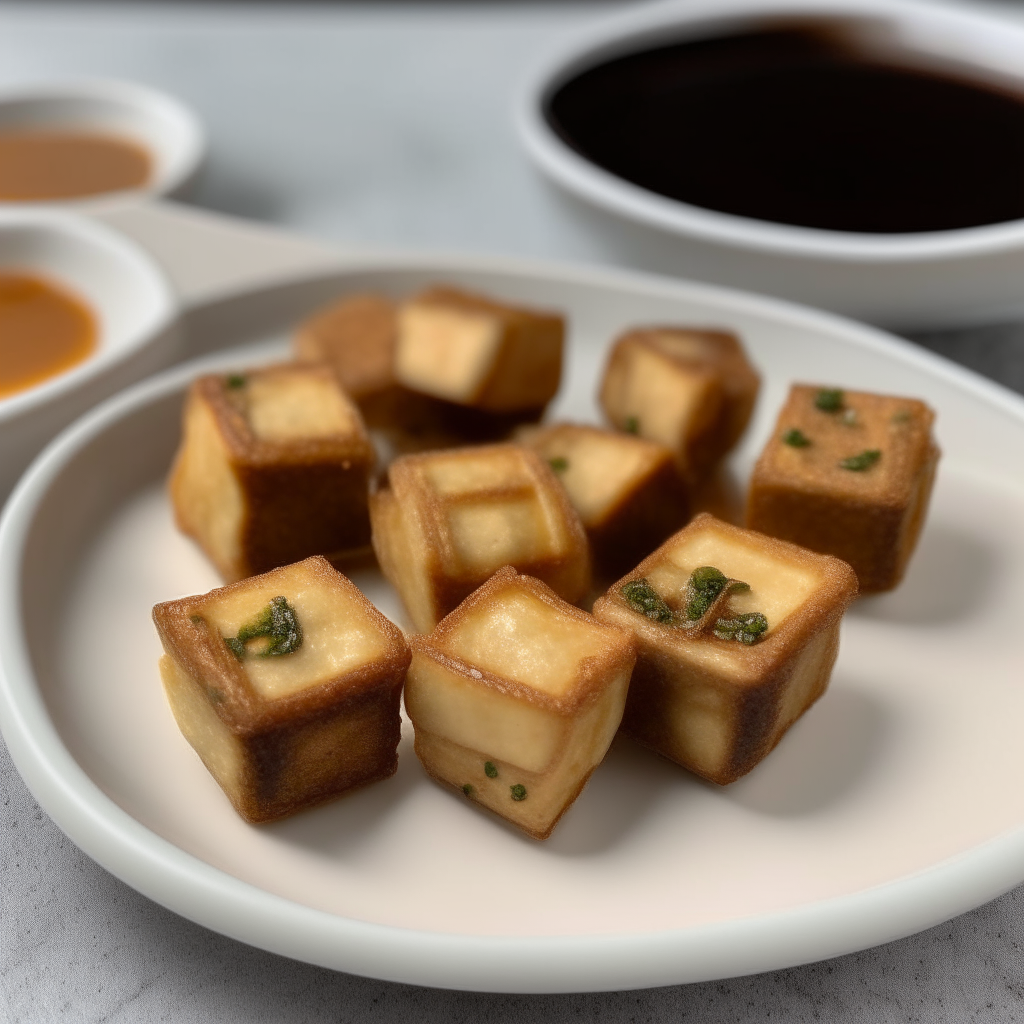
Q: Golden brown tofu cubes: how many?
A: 10